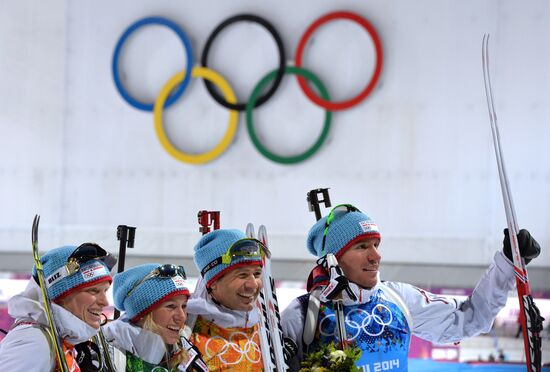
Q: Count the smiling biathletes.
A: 4